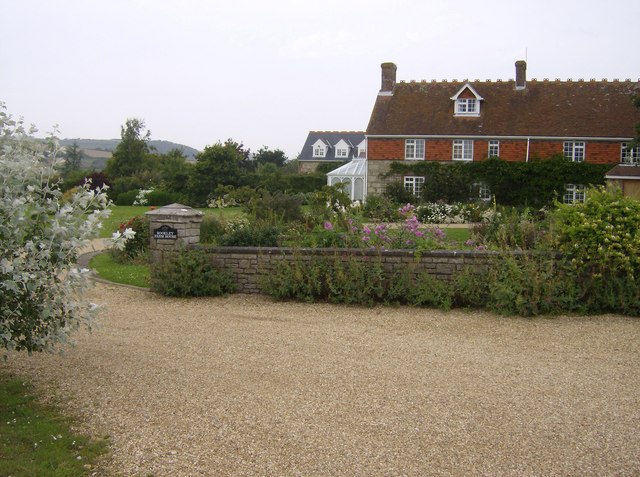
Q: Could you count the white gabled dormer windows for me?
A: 4